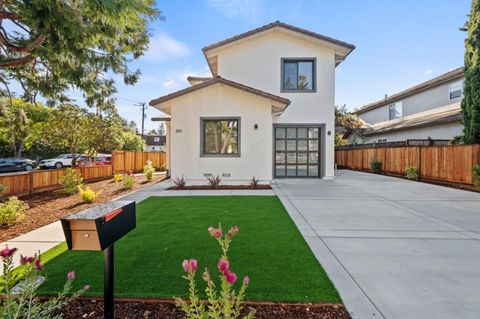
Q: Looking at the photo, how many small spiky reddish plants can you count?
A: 3